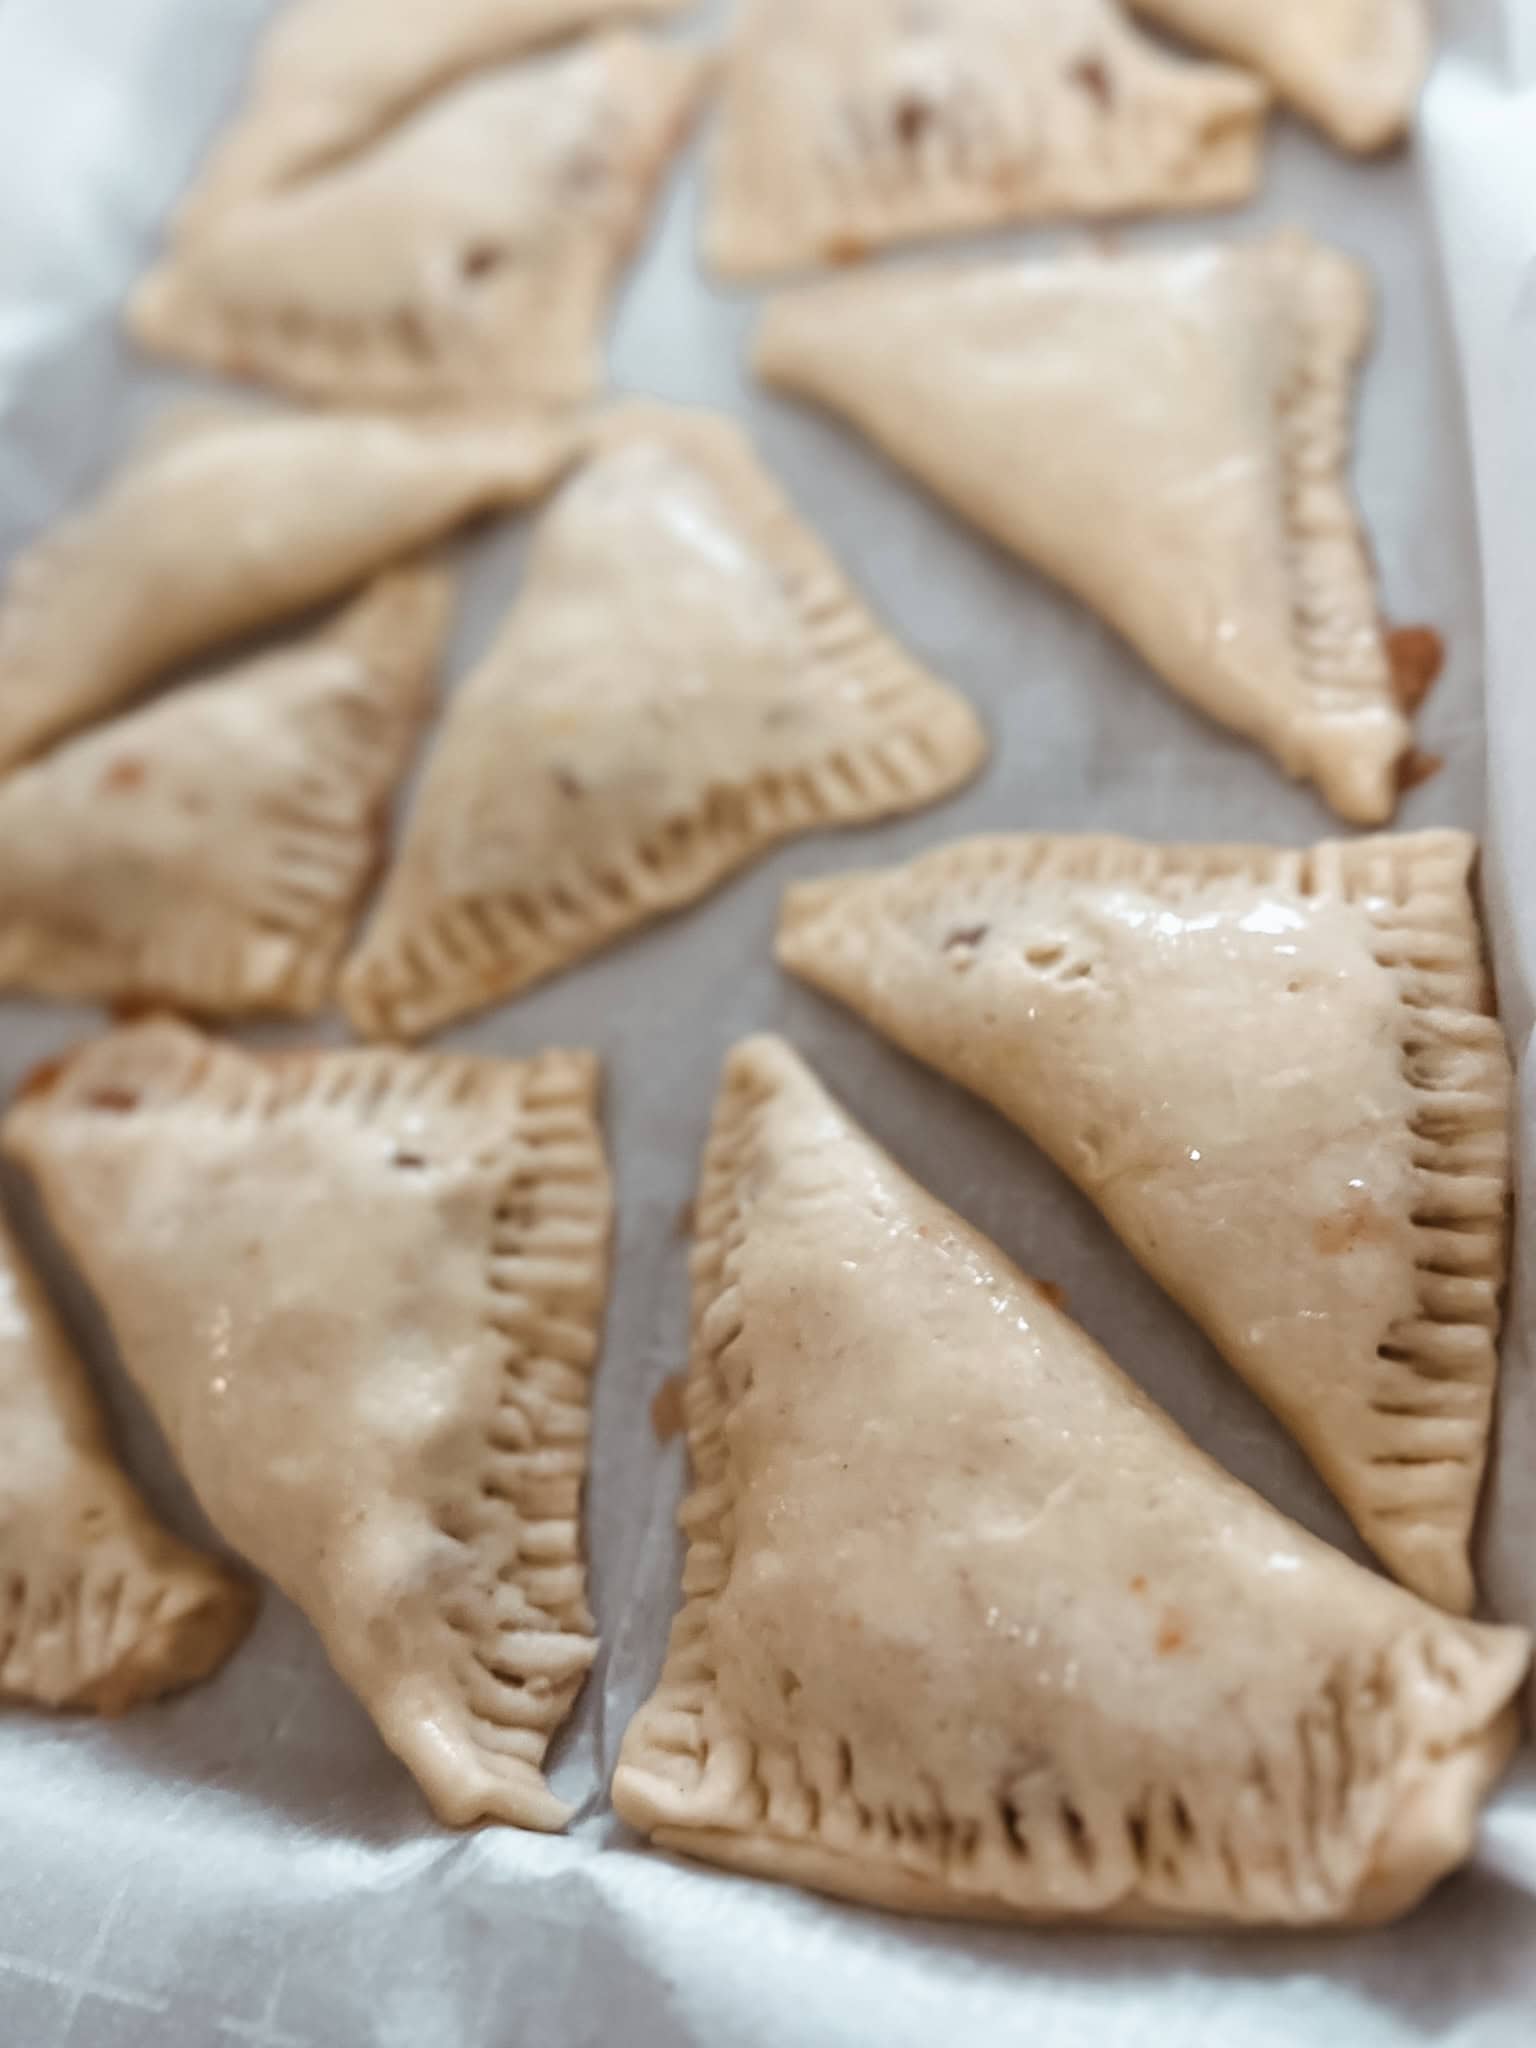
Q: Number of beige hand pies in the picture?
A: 12